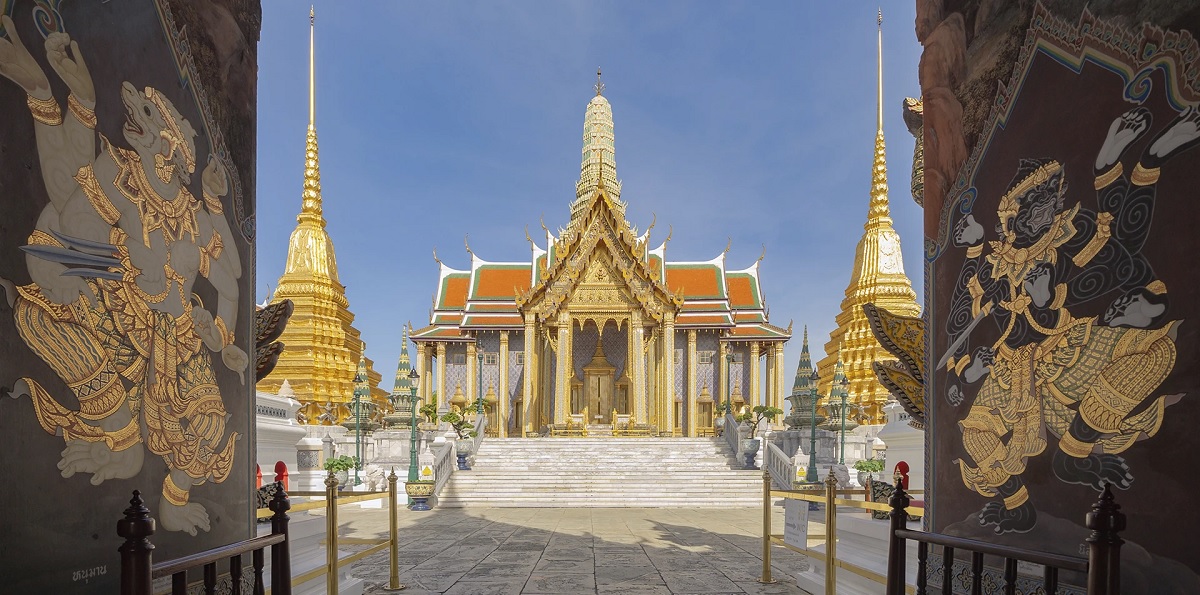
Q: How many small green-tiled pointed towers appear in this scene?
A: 4